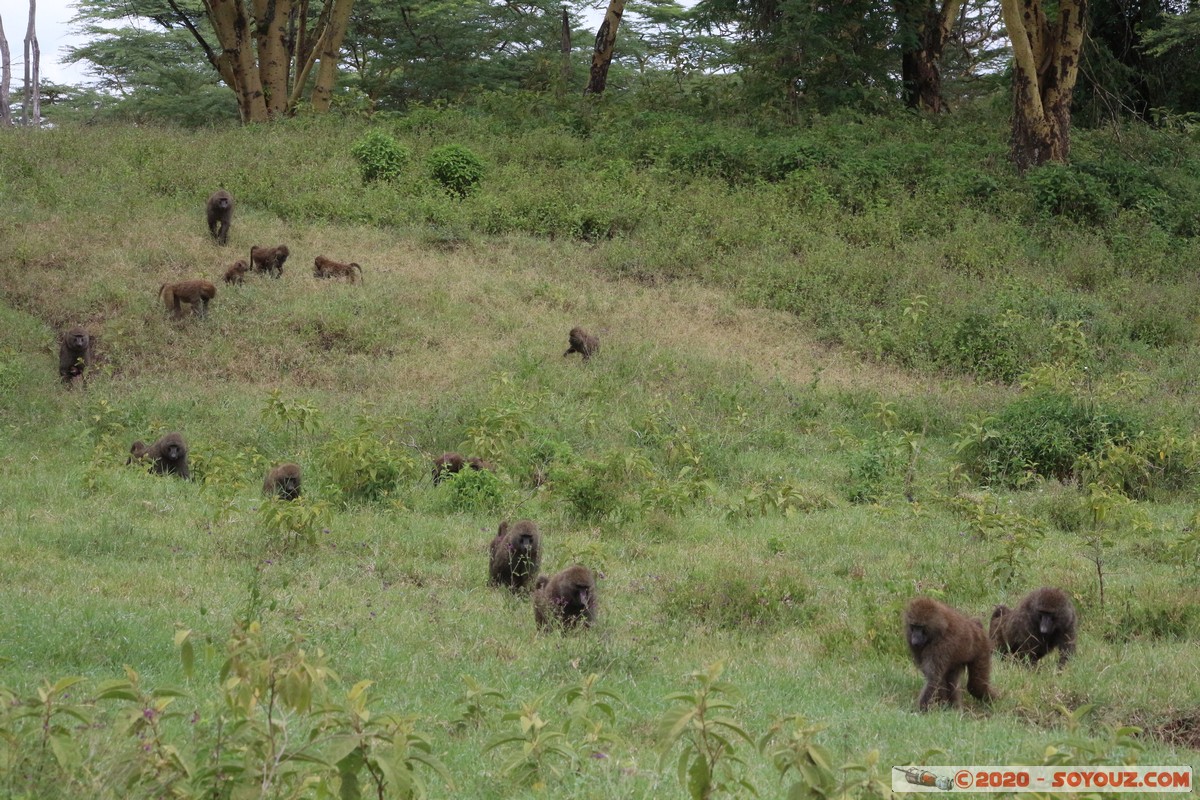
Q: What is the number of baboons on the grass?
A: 14